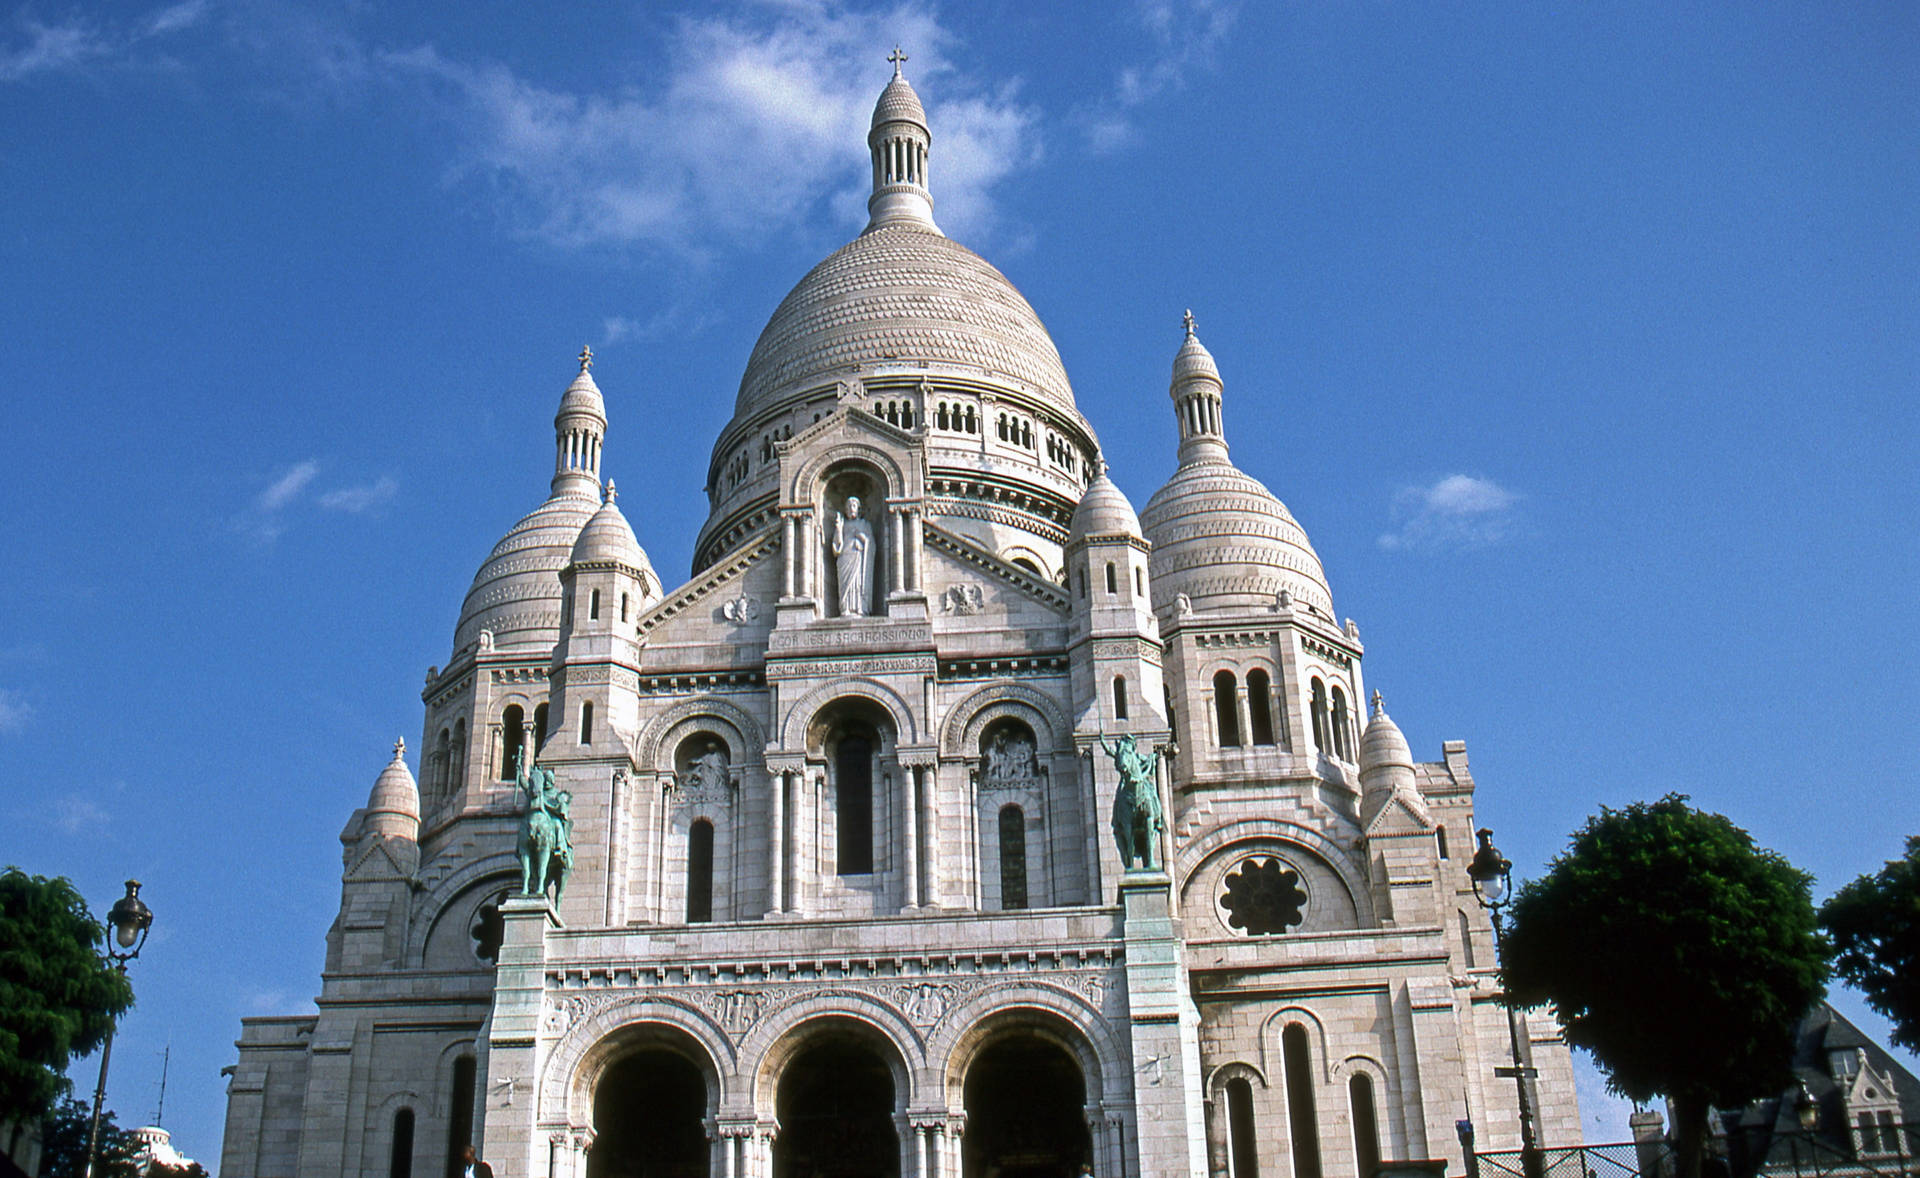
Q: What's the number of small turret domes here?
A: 4